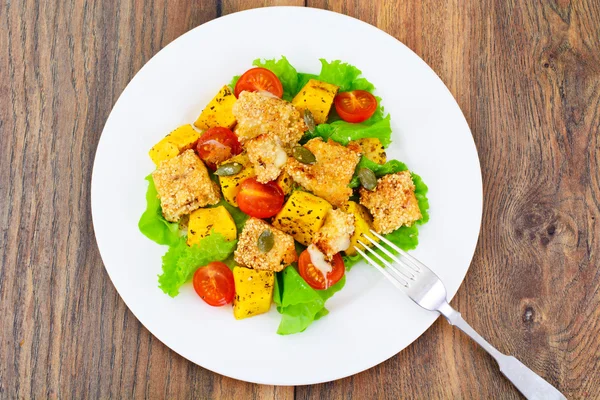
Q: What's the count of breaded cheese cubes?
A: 7